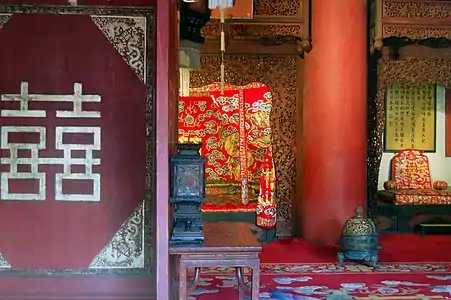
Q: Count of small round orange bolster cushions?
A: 2